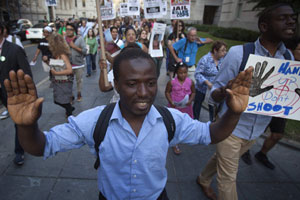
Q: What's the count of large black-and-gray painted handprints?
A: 1